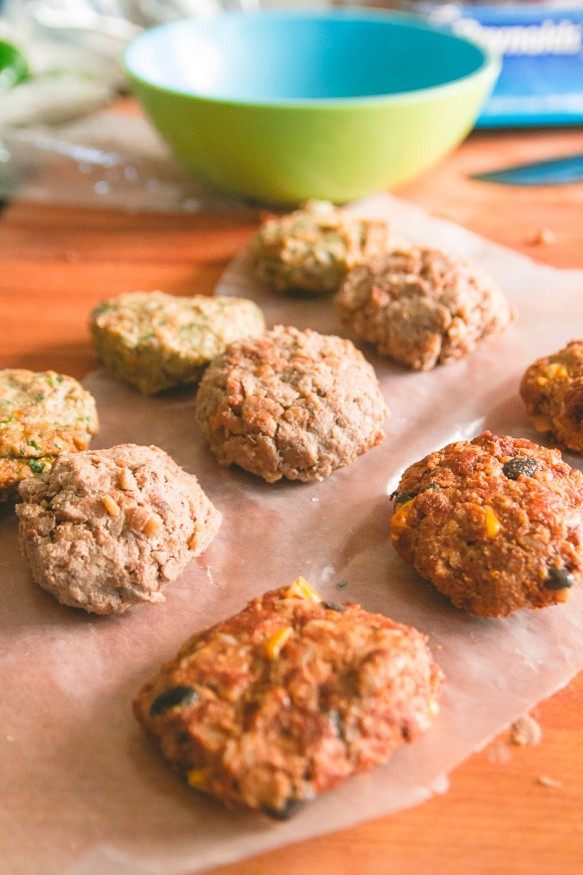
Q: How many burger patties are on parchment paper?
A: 9